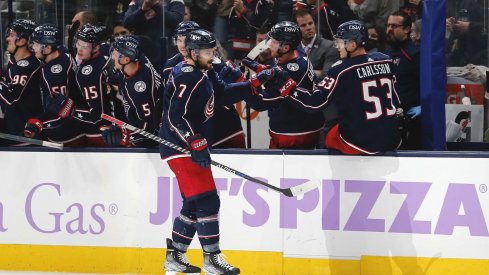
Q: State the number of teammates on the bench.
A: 7